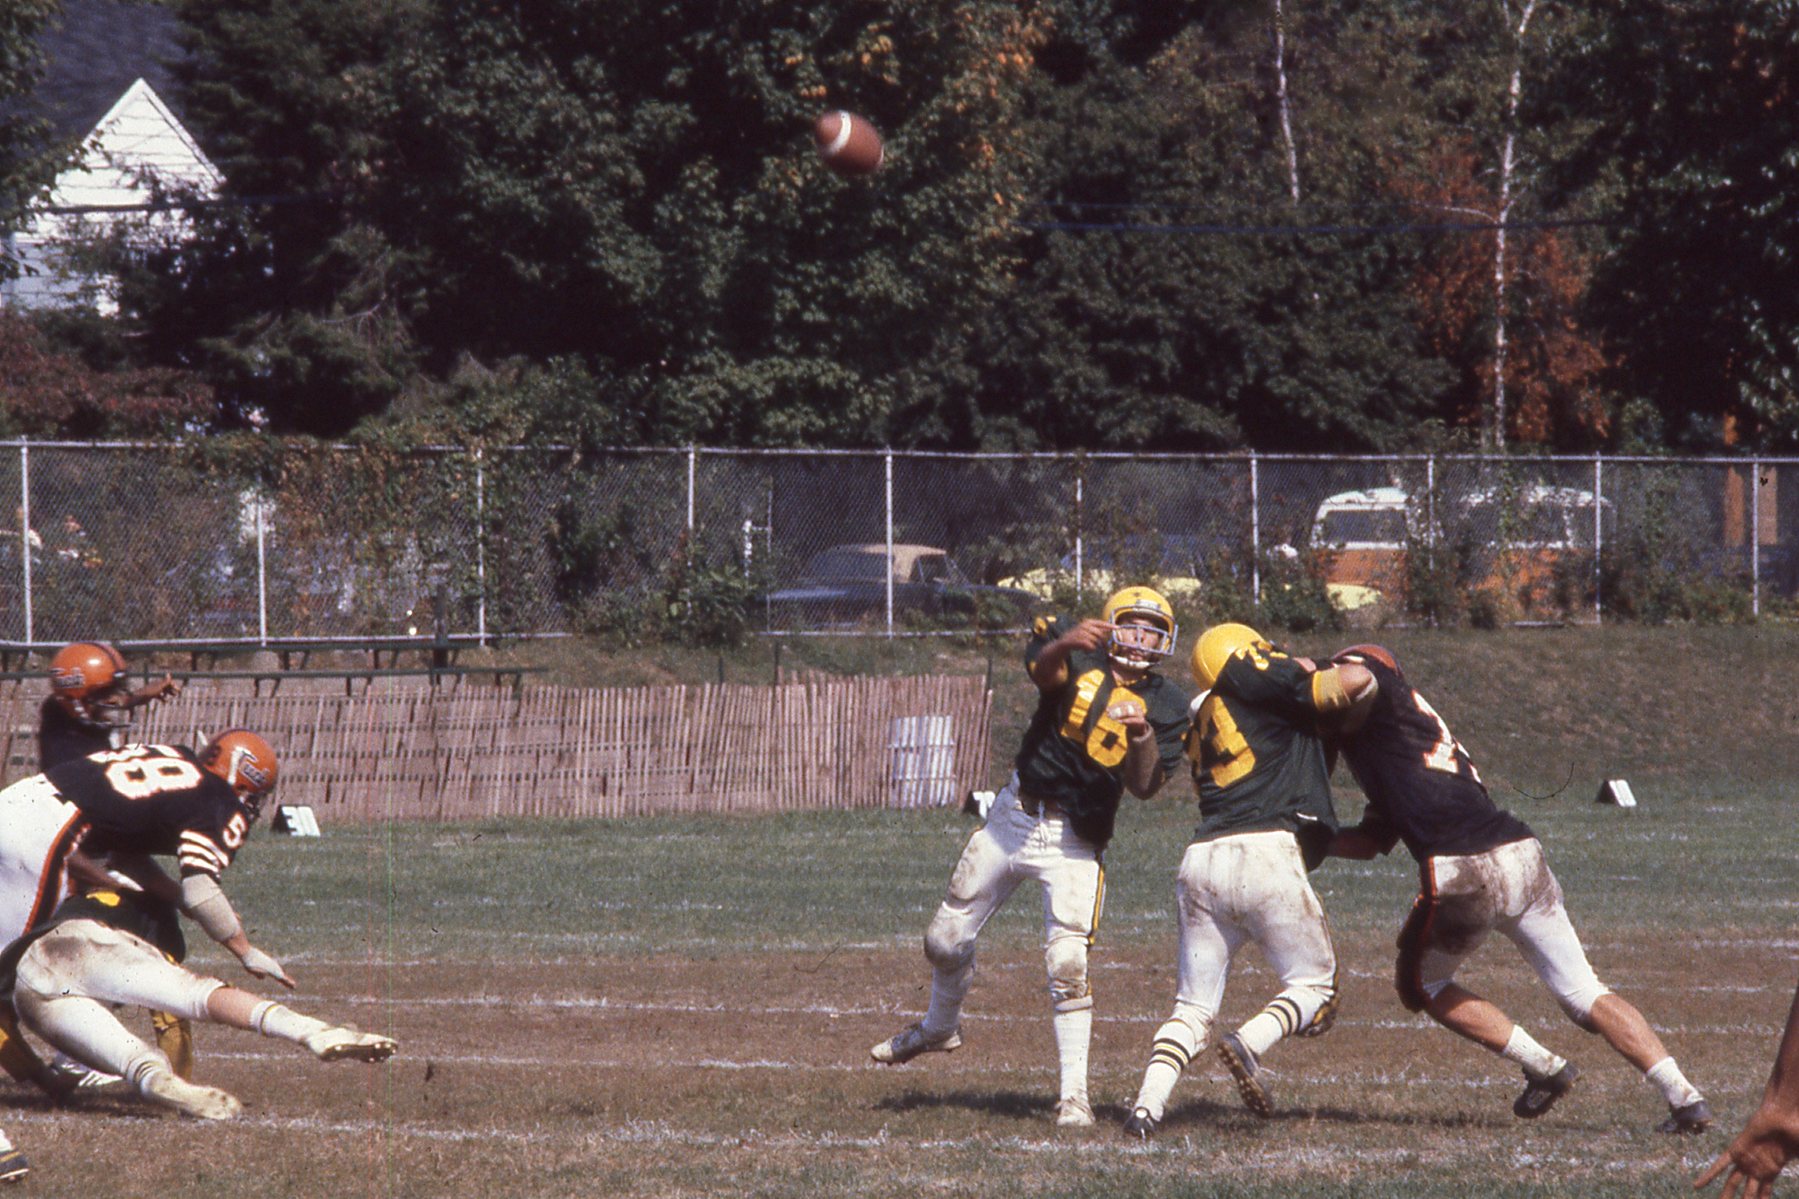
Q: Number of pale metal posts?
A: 10